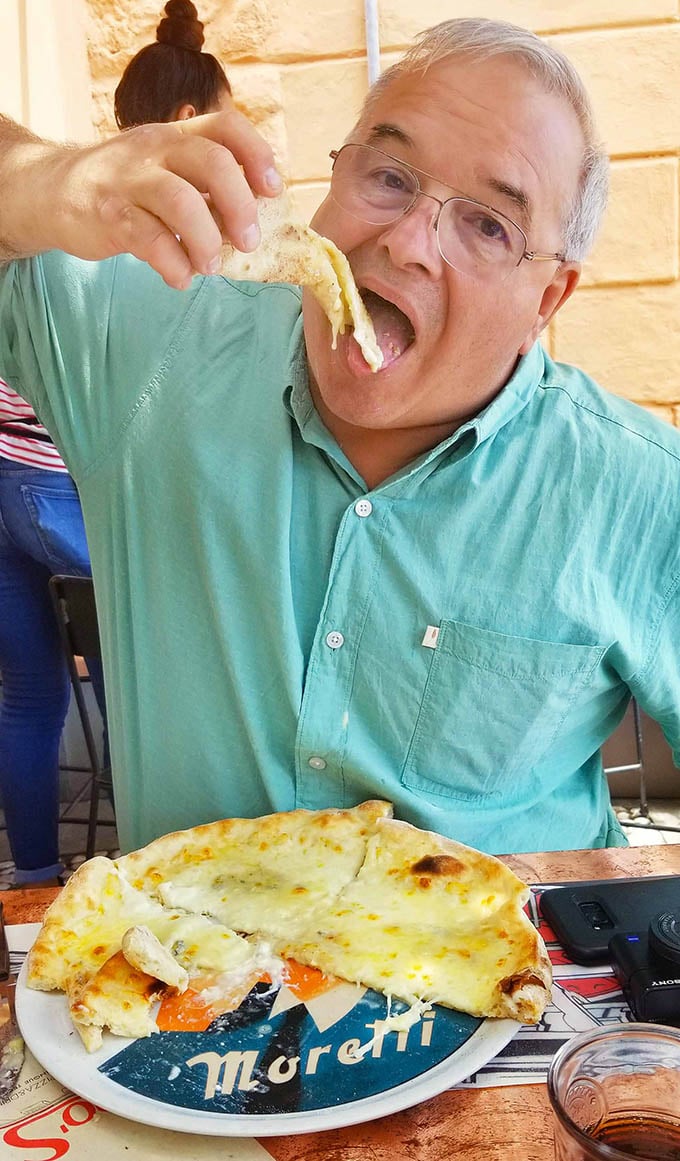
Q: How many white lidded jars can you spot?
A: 0